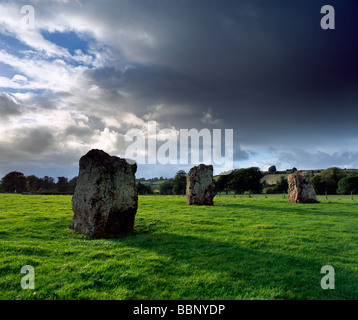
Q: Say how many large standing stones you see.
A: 3